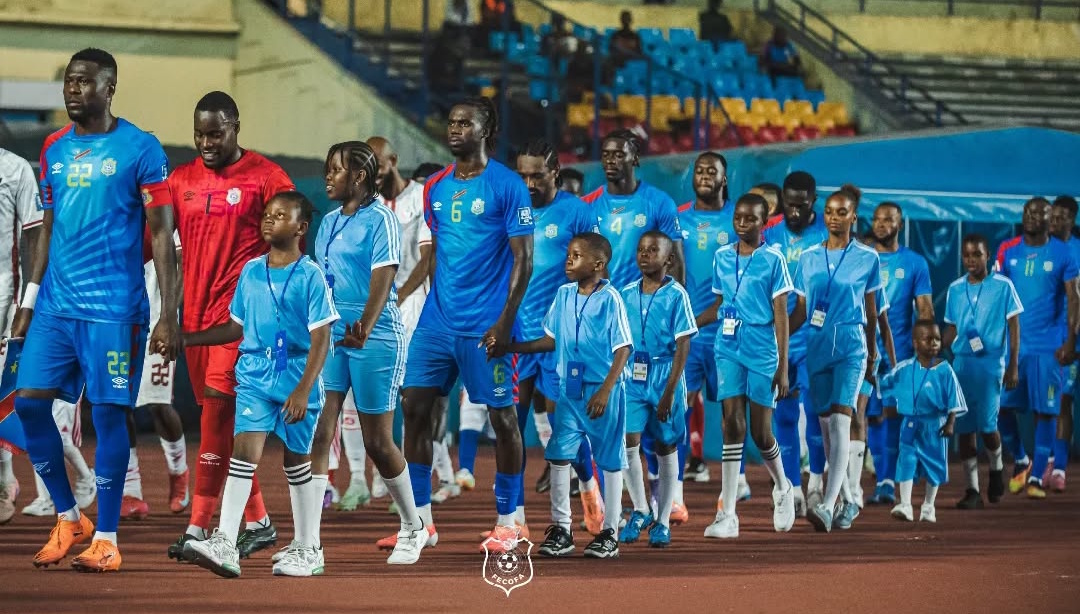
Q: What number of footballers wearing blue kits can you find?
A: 9